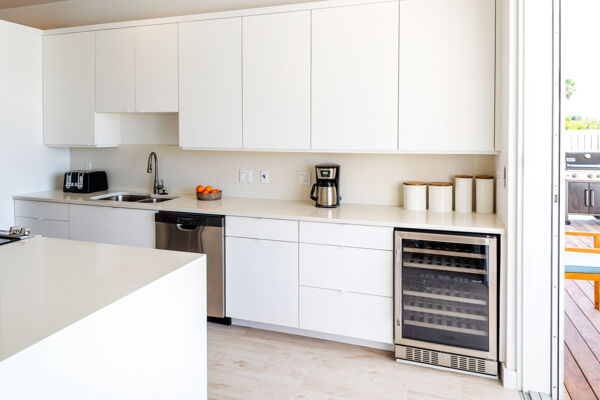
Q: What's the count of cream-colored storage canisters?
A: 4